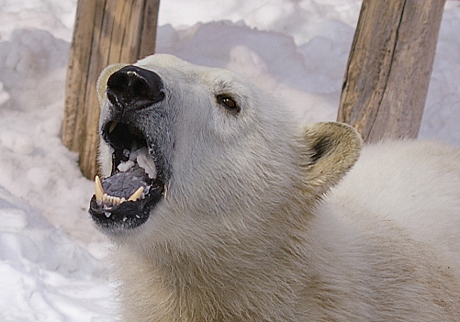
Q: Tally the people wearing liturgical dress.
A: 0